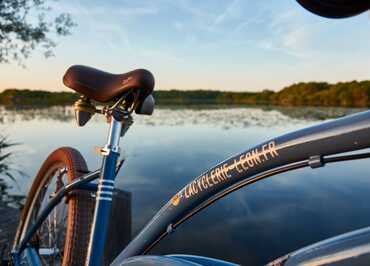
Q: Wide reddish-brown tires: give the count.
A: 1